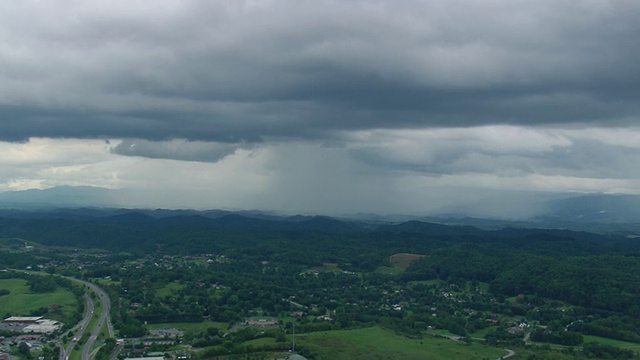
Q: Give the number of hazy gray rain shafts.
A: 1